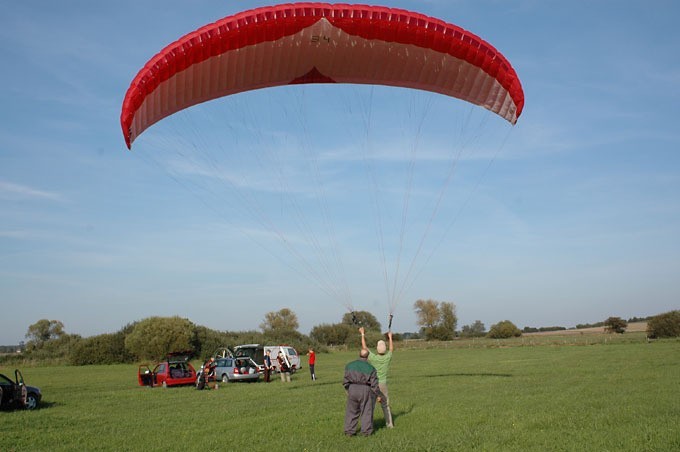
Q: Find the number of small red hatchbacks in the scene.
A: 1